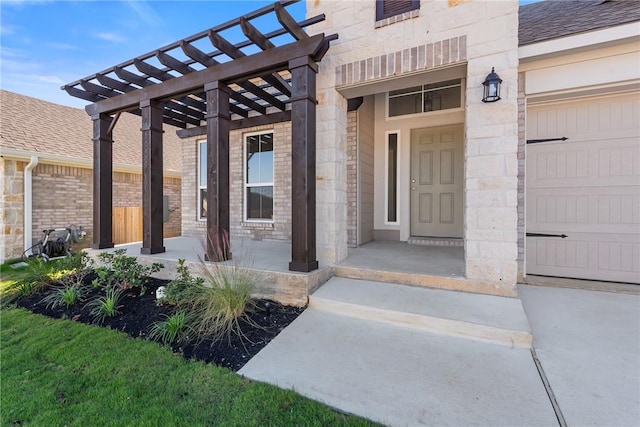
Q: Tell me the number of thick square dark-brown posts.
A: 4